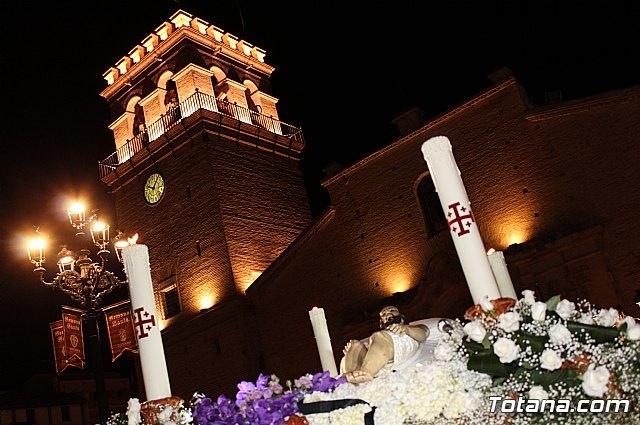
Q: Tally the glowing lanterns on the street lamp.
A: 5